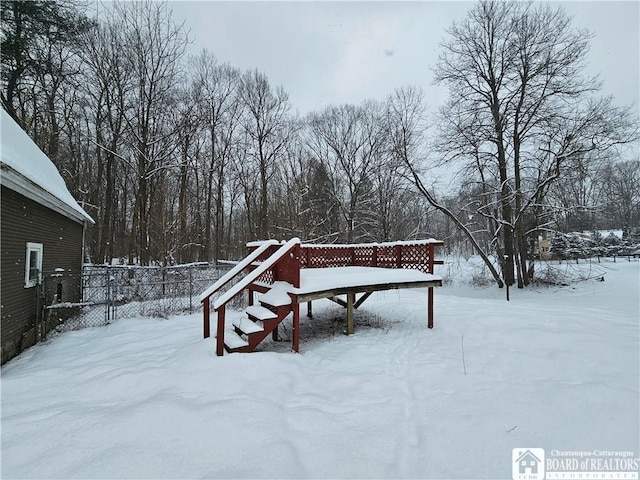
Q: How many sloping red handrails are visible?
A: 2